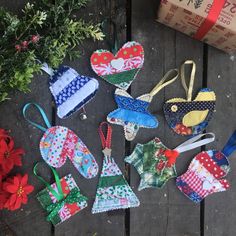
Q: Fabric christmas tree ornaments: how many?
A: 9